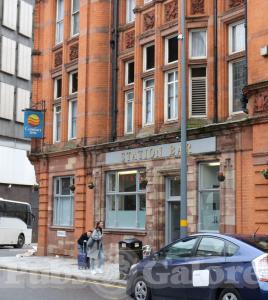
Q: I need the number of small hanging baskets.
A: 6